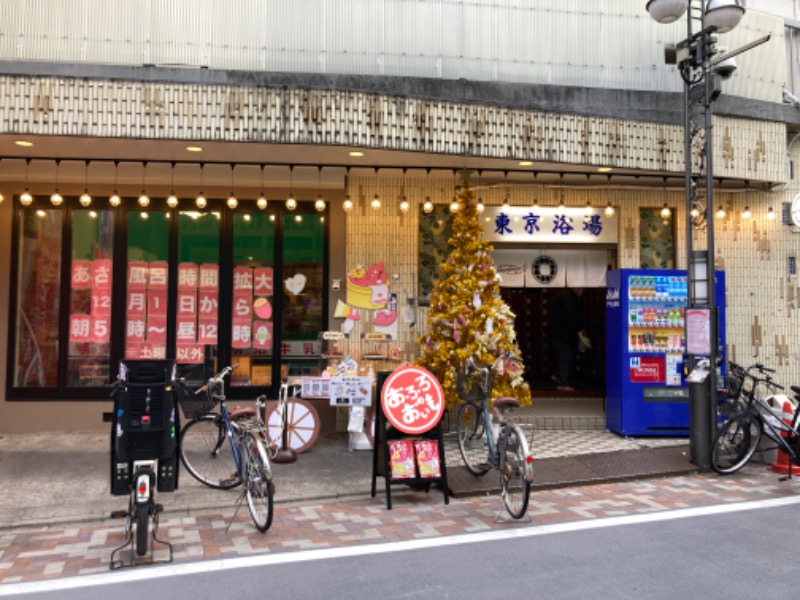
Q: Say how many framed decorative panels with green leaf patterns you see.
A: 2